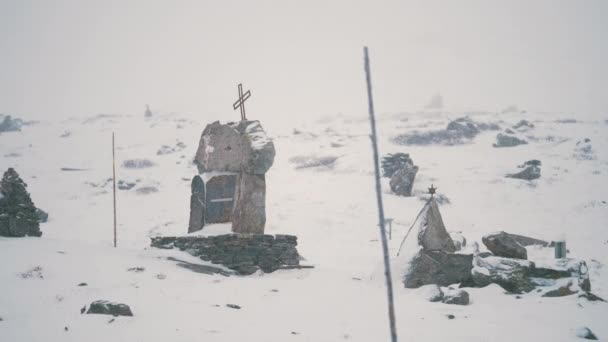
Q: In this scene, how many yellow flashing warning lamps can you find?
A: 0